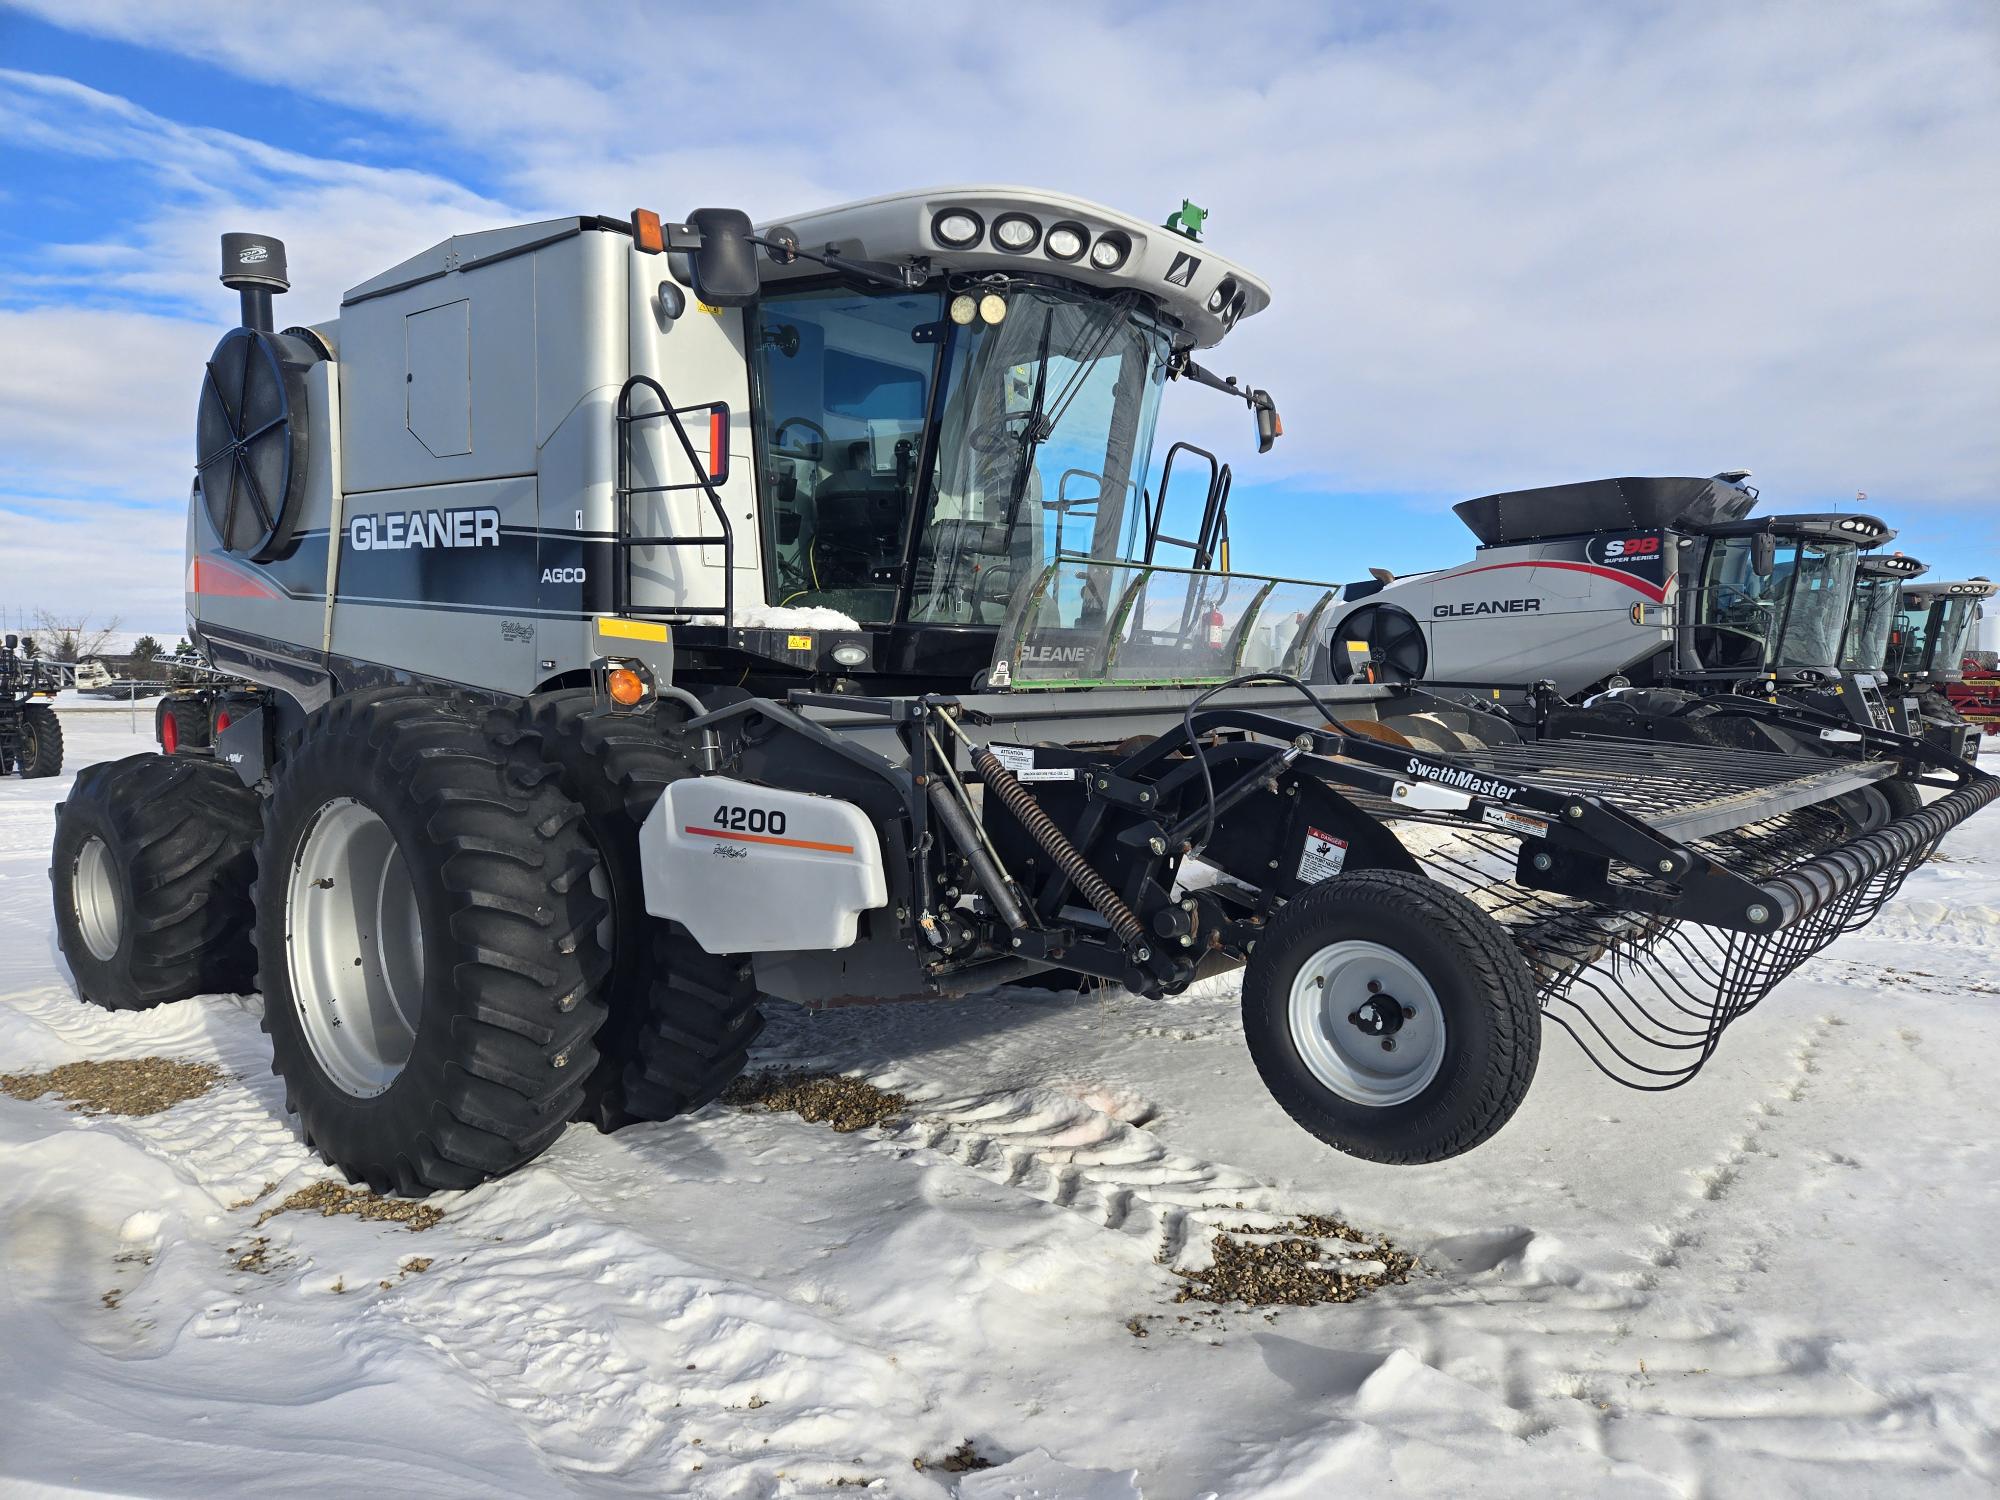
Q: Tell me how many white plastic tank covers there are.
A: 1